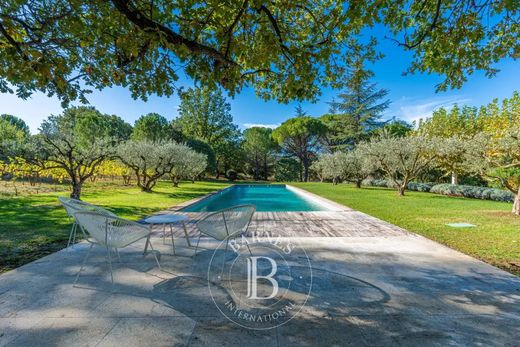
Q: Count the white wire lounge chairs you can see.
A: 3